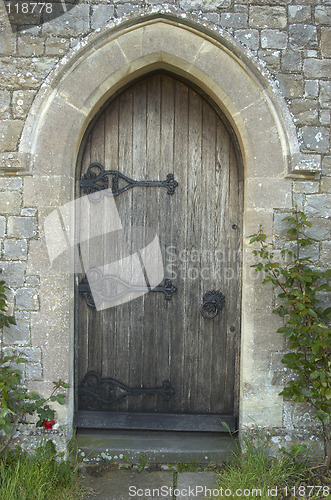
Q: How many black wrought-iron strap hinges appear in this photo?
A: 3